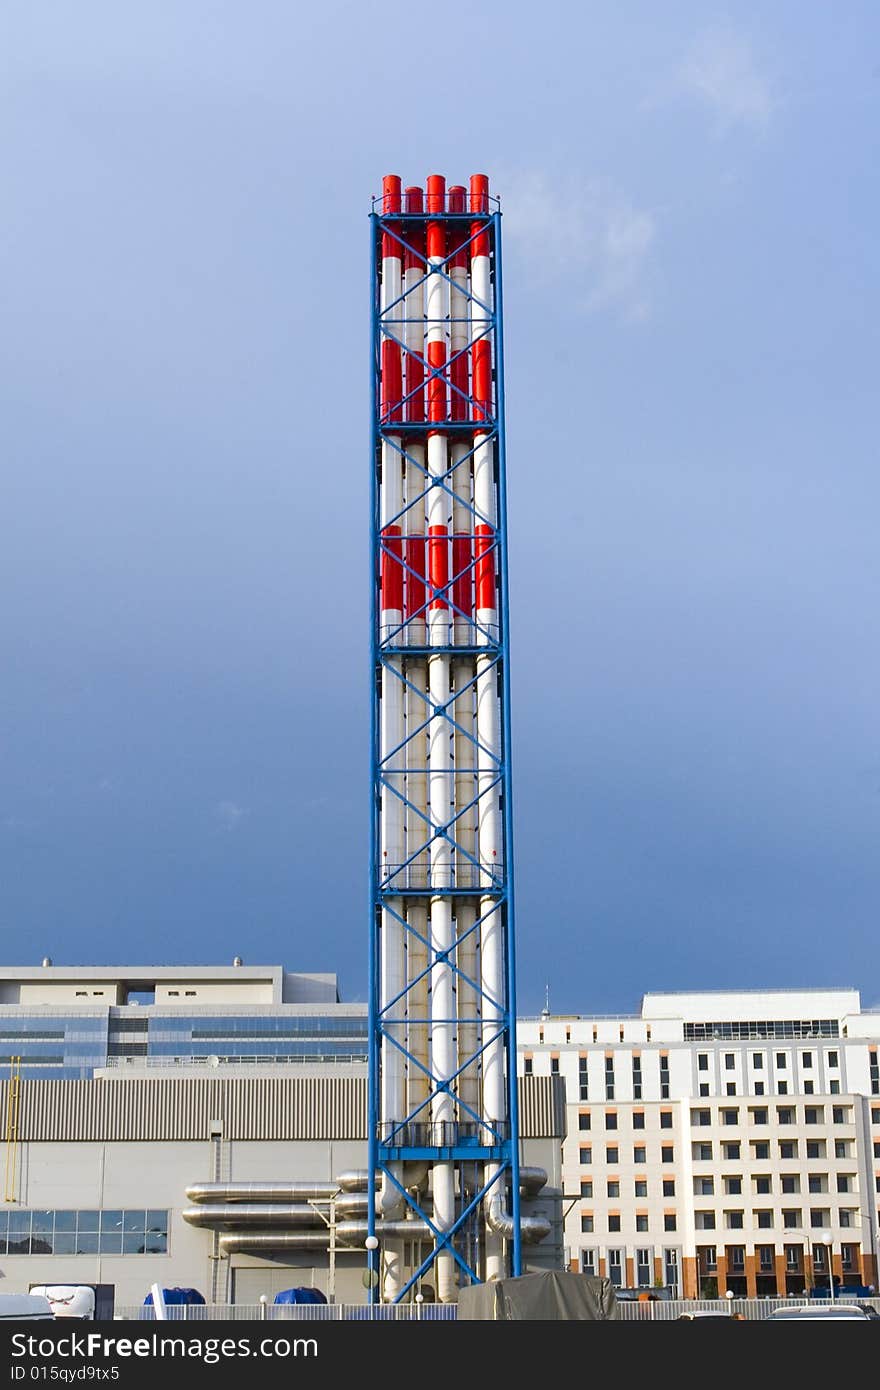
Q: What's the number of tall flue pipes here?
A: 5